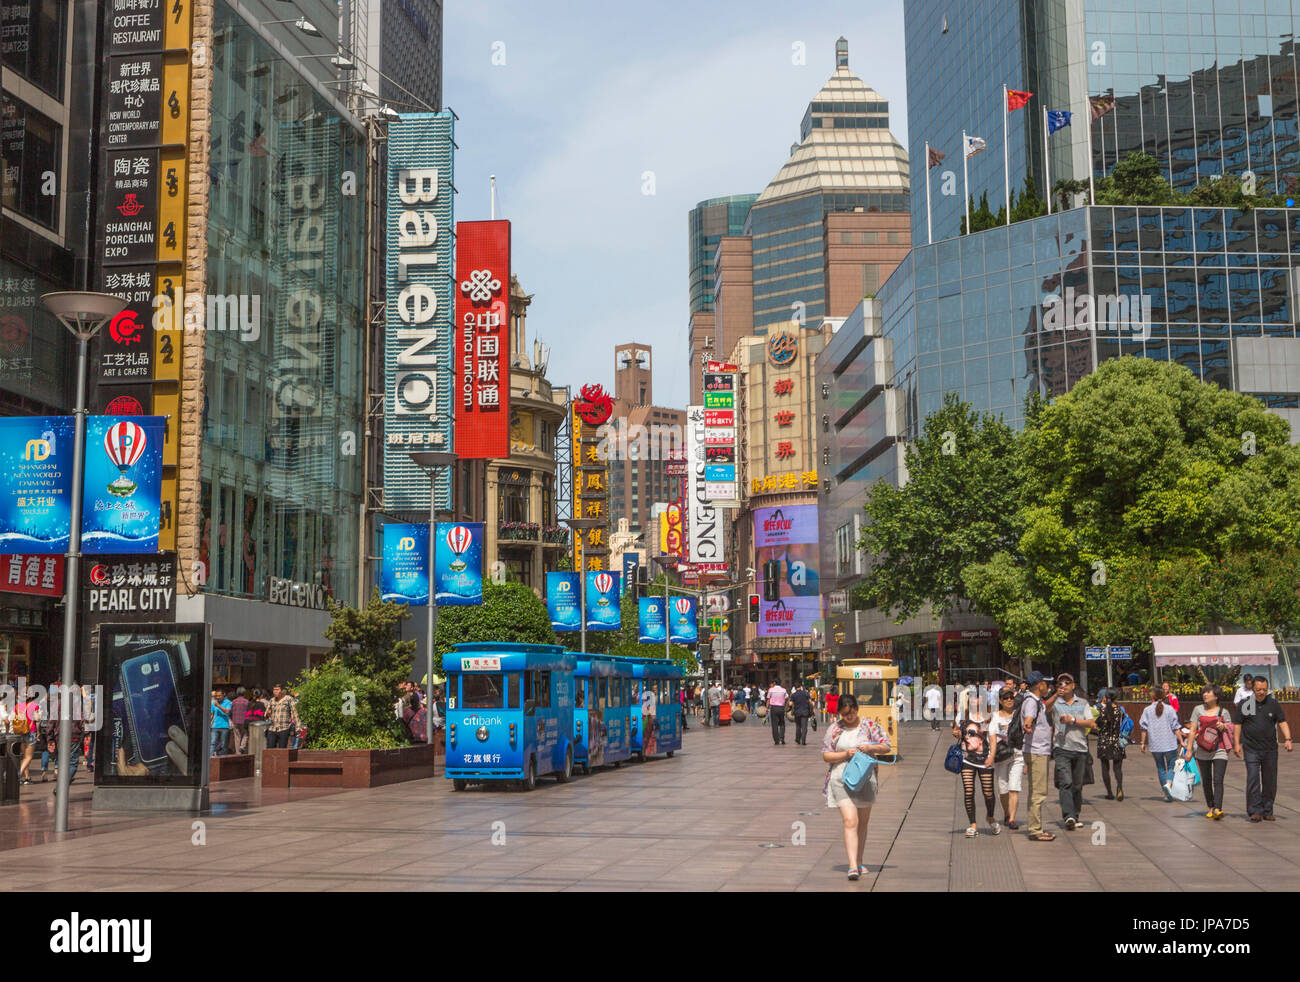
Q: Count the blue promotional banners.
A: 8